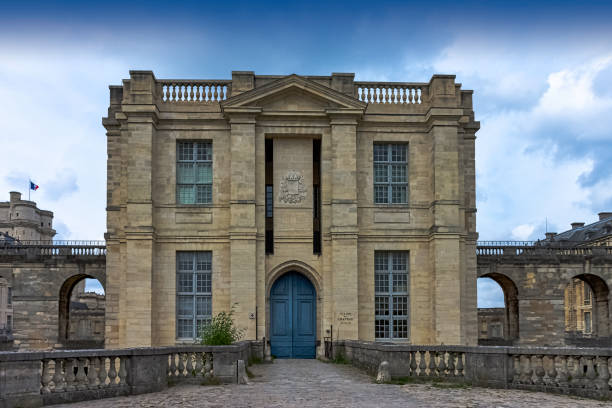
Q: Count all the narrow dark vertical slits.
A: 2